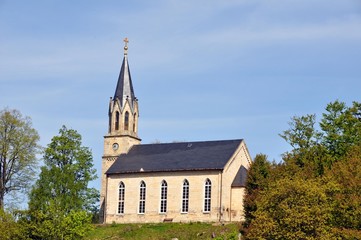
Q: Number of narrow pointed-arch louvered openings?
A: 3